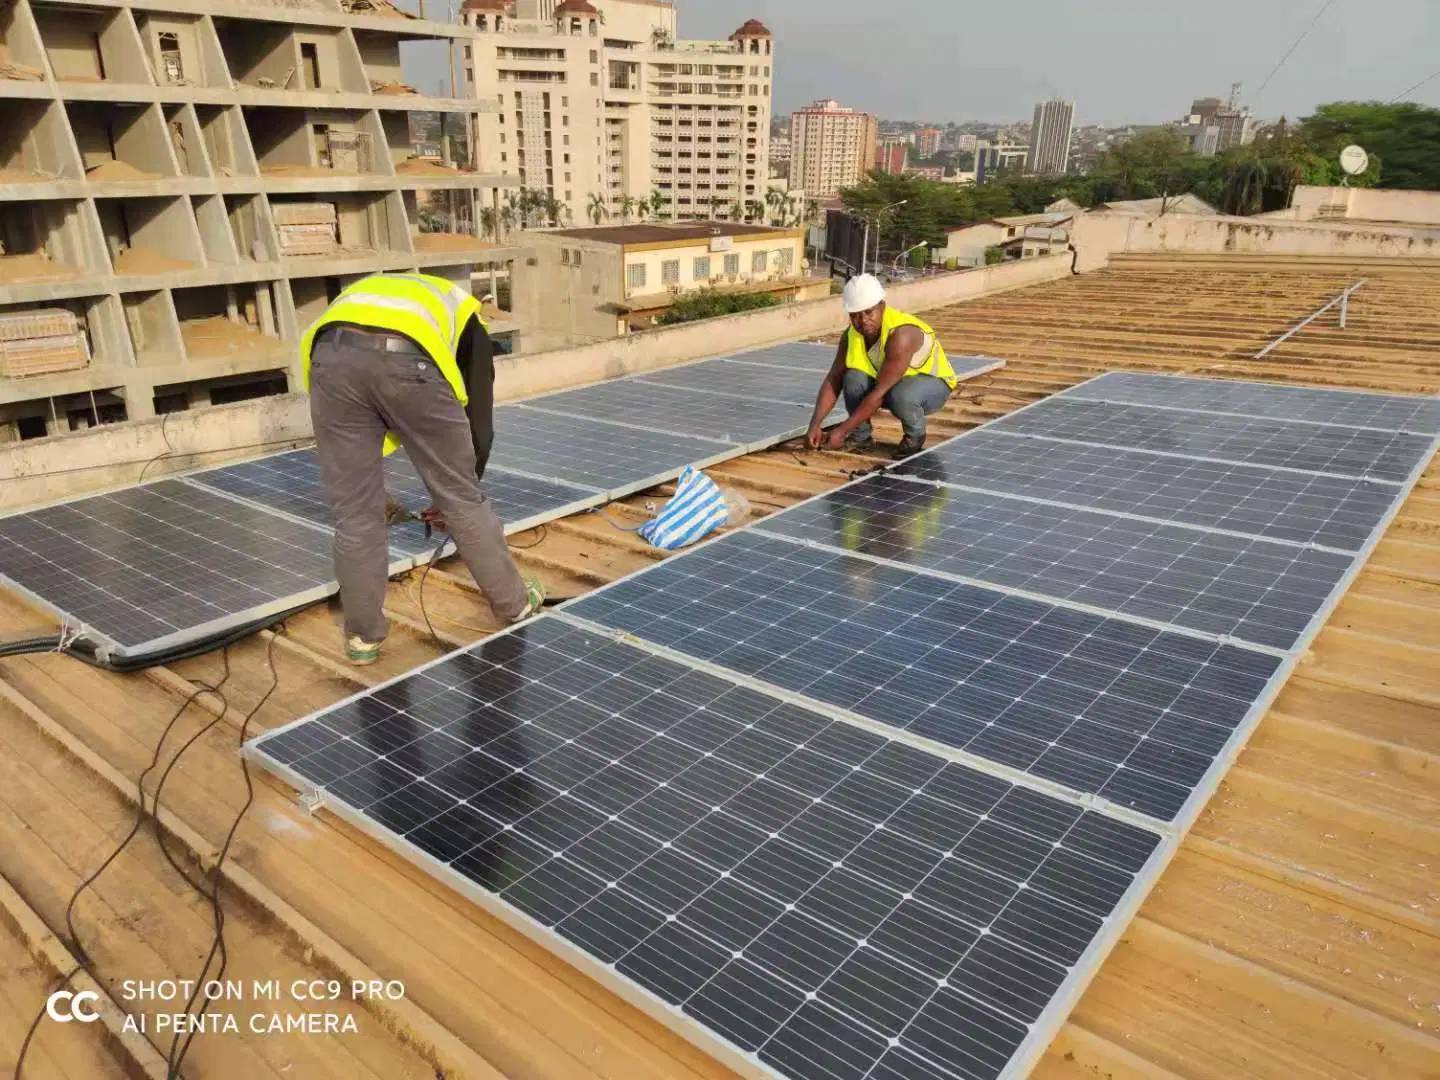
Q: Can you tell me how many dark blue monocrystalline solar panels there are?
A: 12